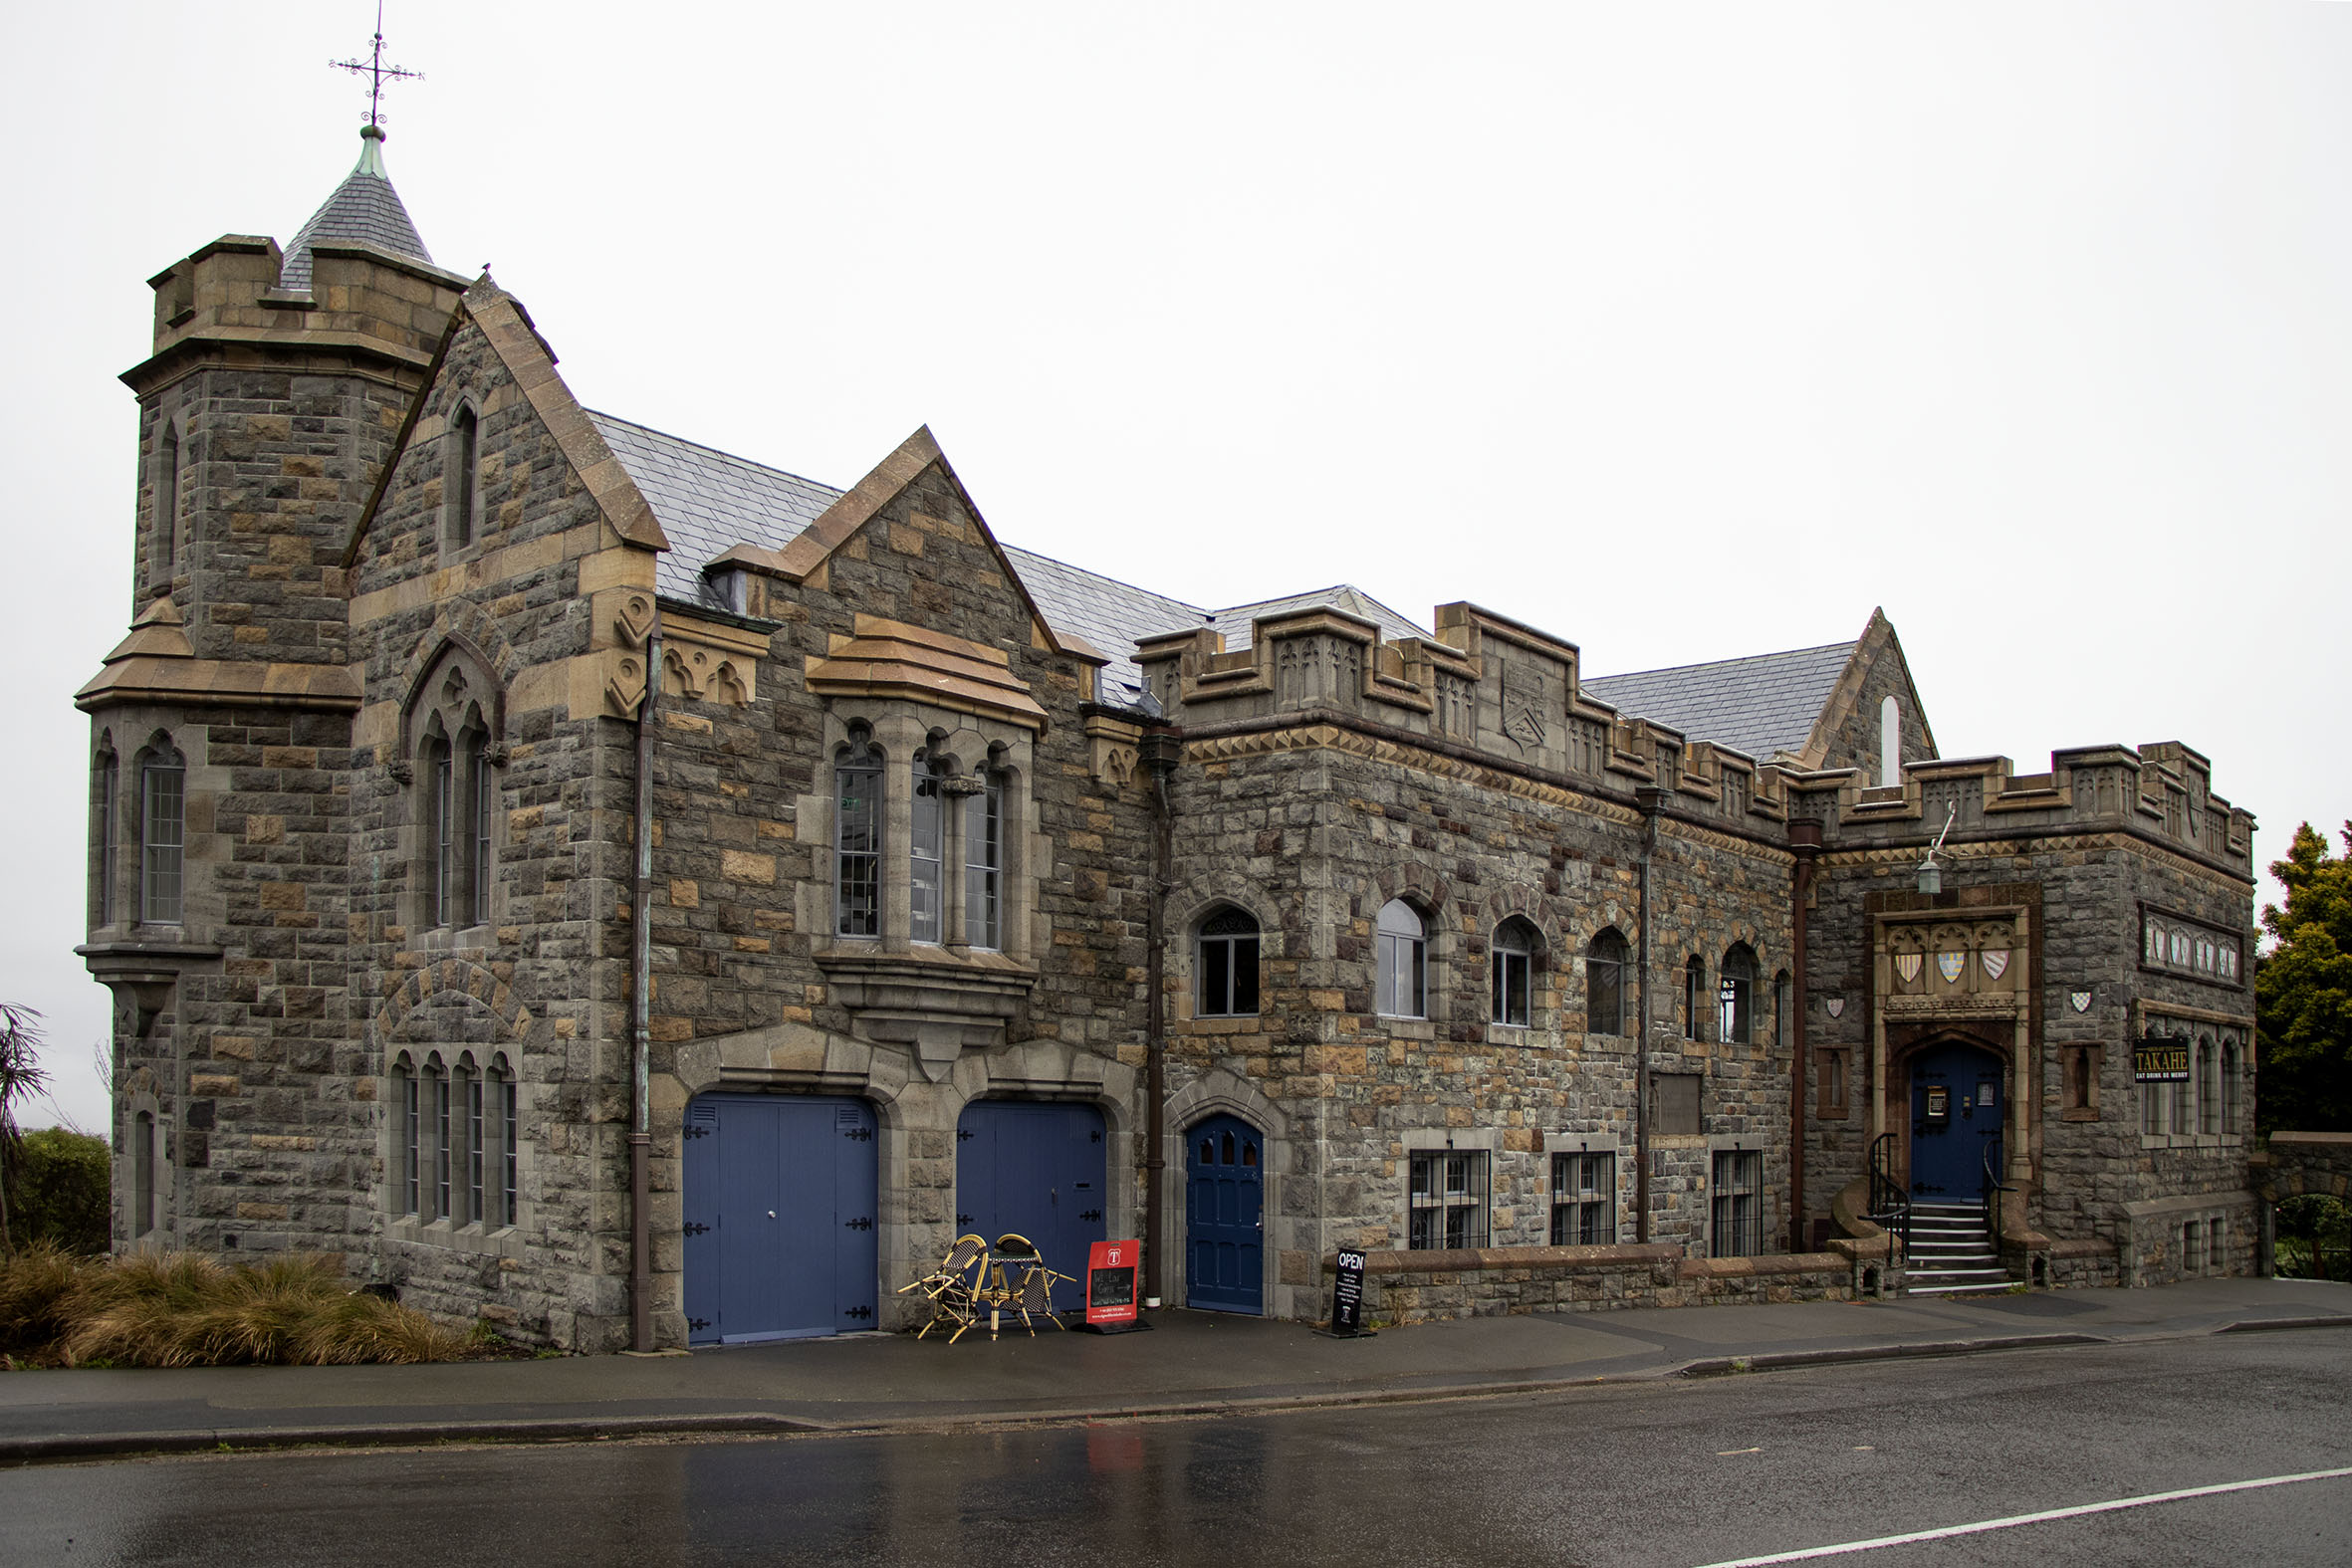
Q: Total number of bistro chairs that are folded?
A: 2